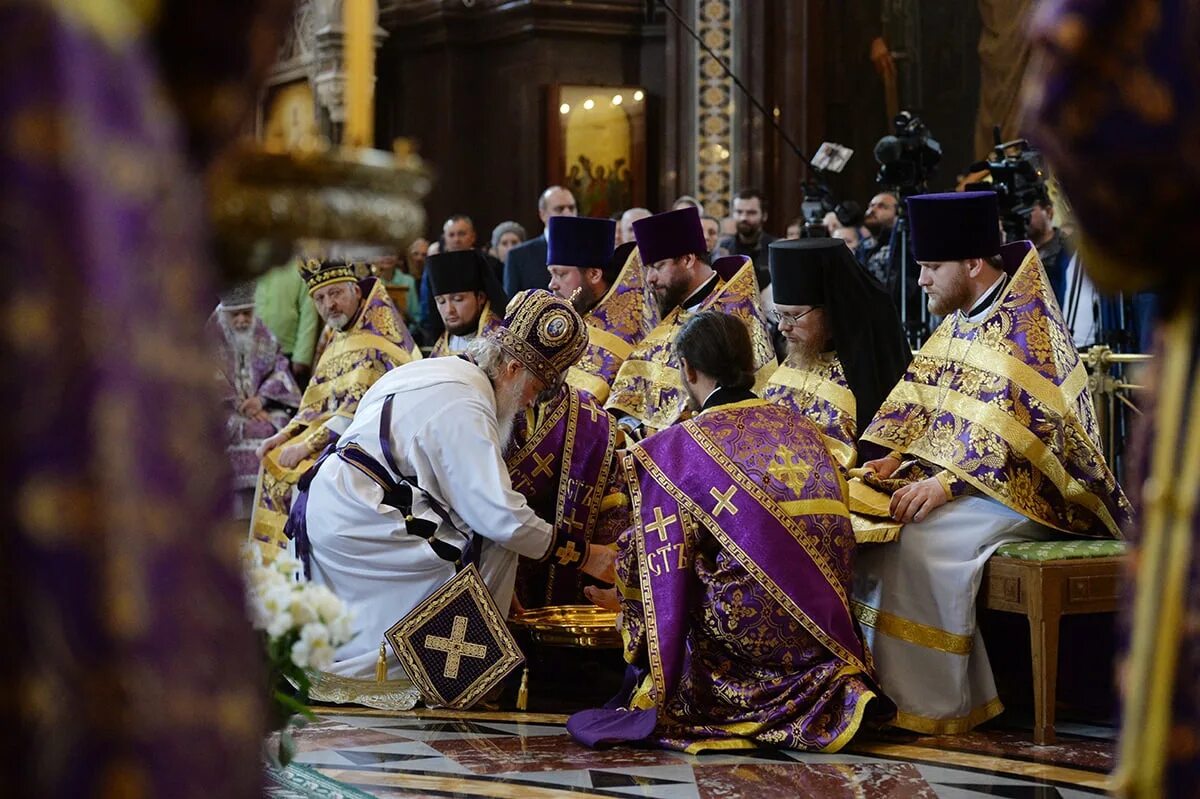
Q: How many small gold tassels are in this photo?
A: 2